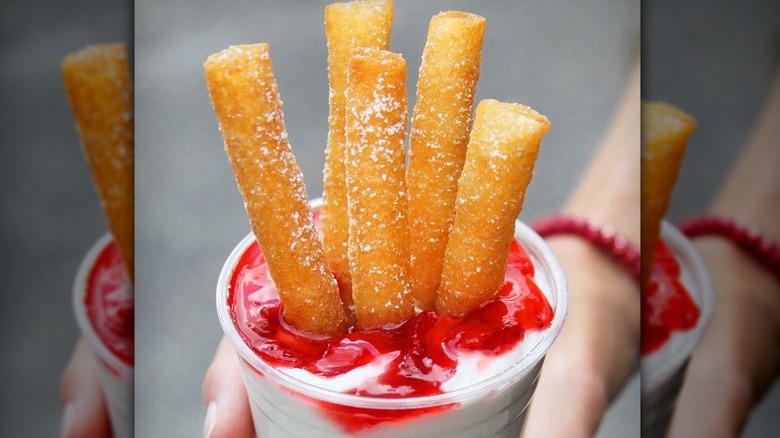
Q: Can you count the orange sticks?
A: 5